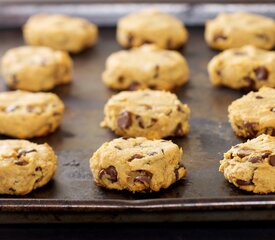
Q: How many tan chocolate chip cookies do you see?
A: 12